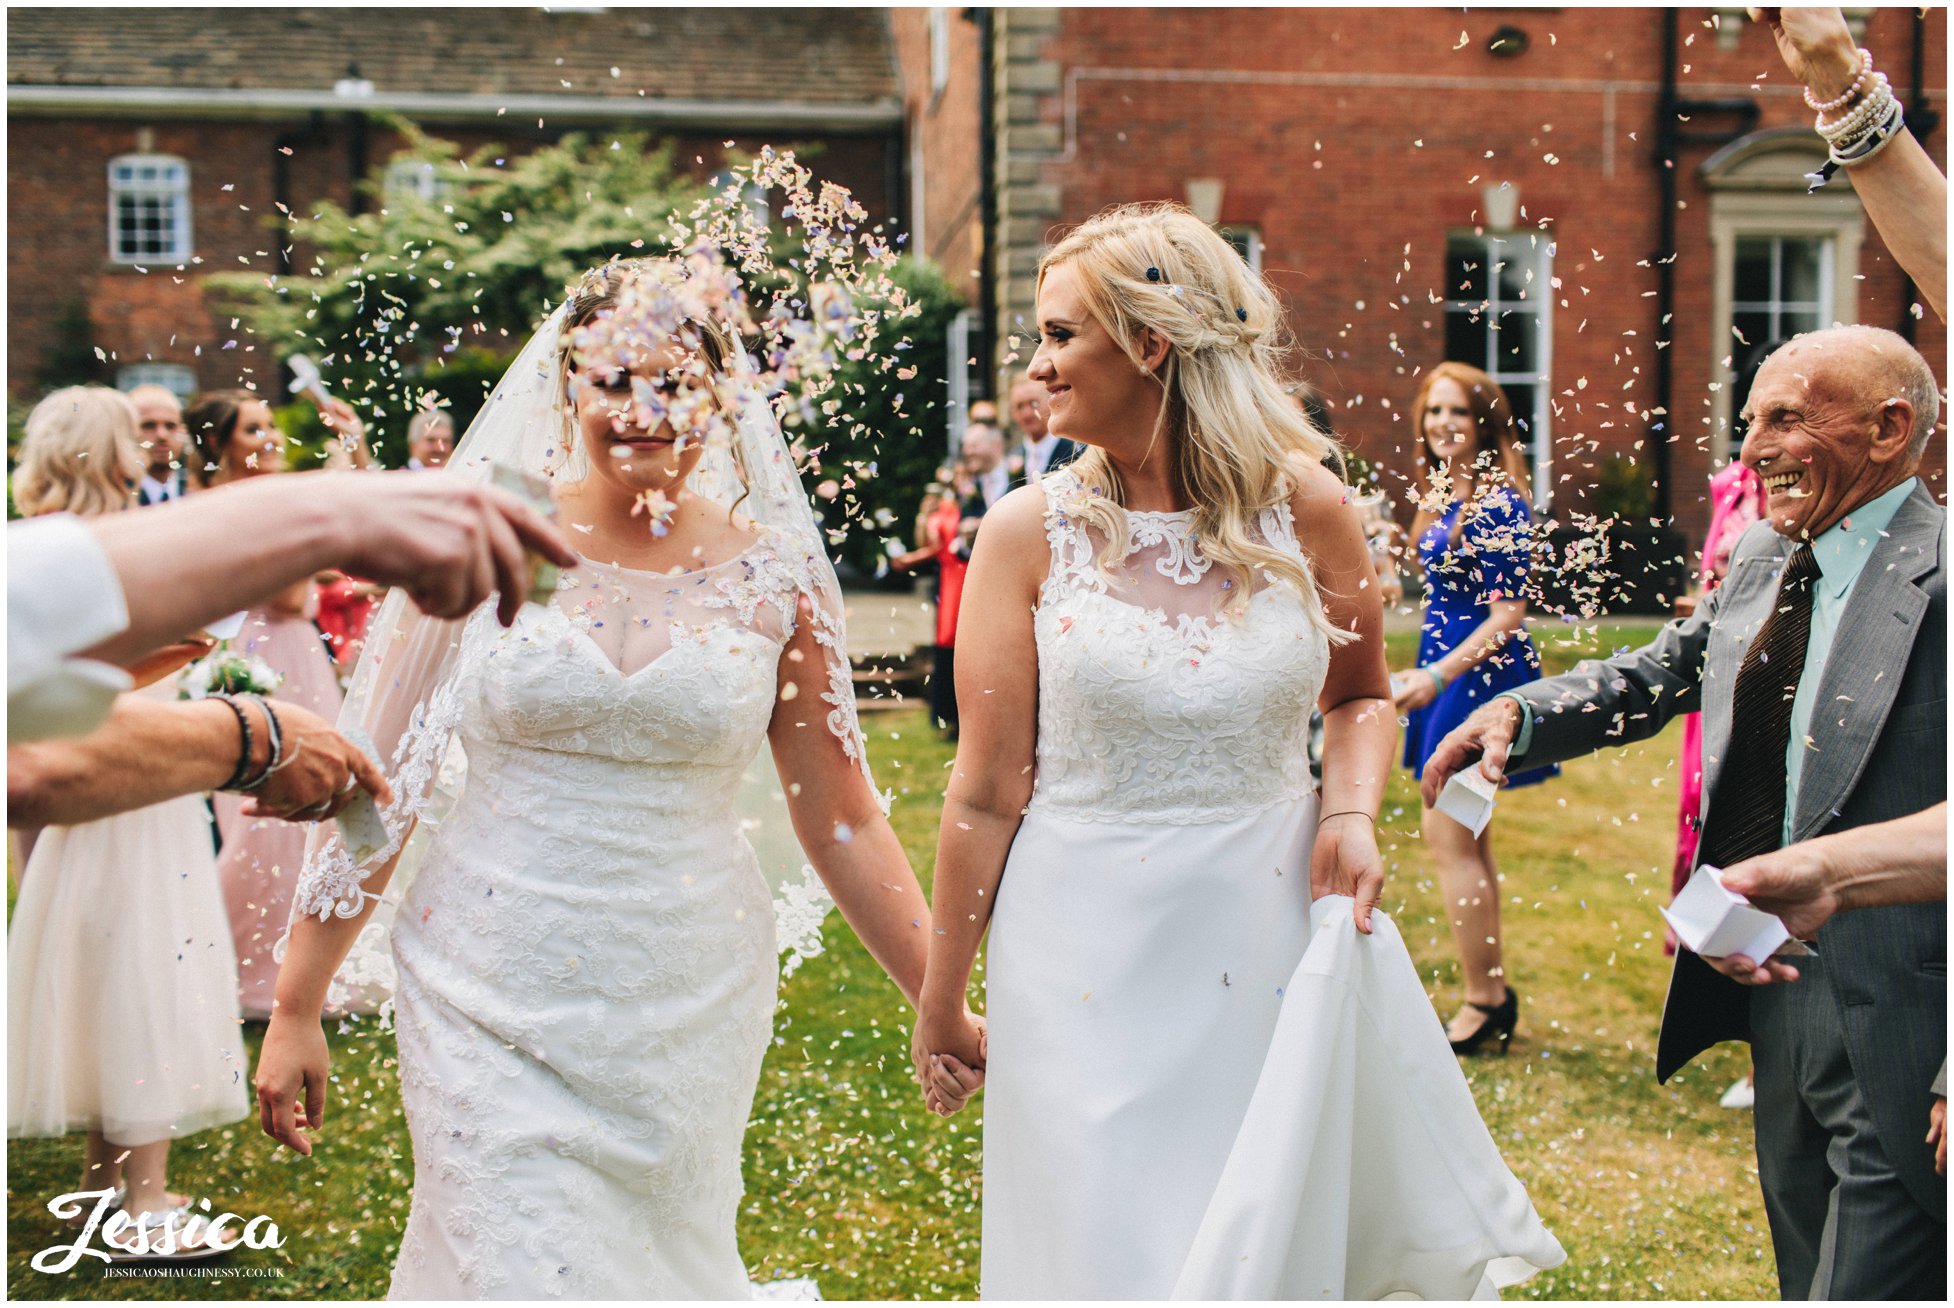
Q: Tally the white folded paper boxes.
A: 2